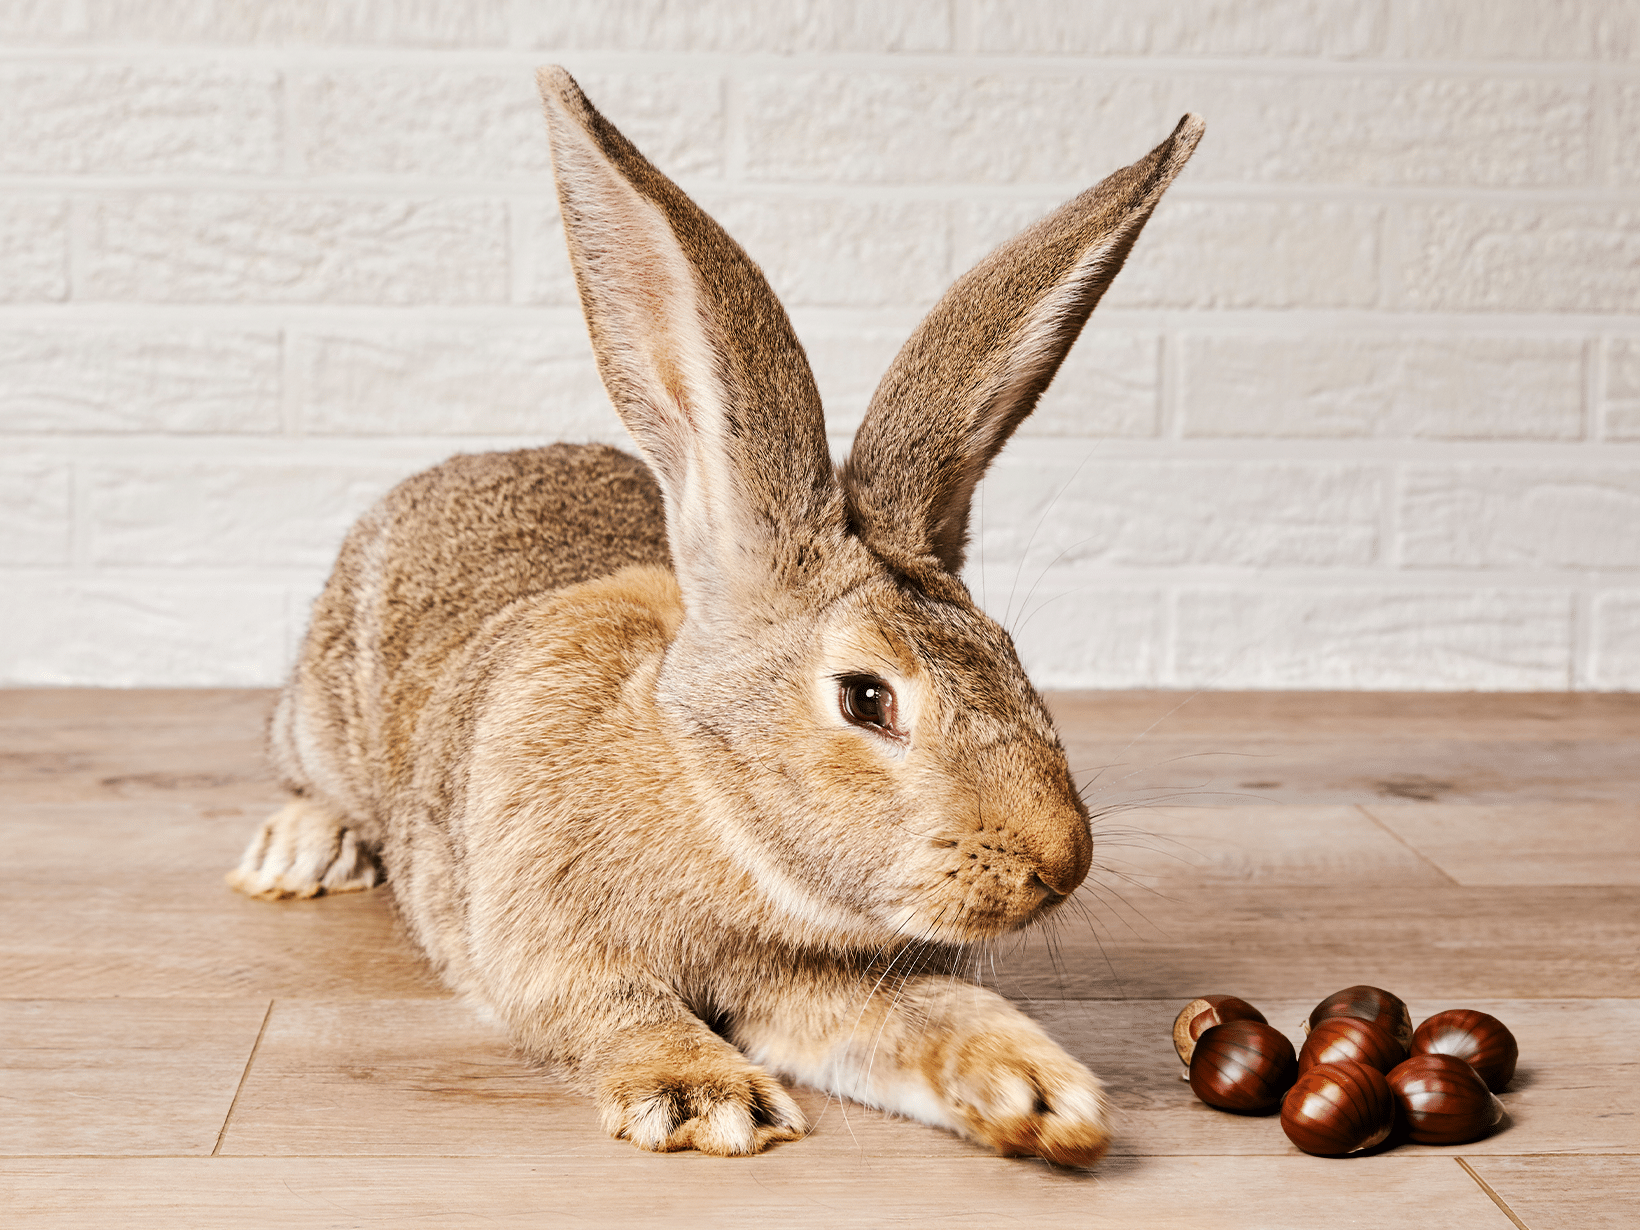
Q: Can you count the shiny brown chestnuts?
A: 7